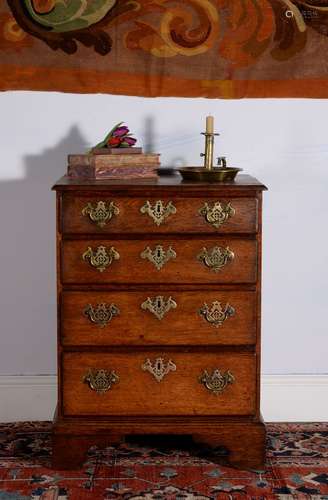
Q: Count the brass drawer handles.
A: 8